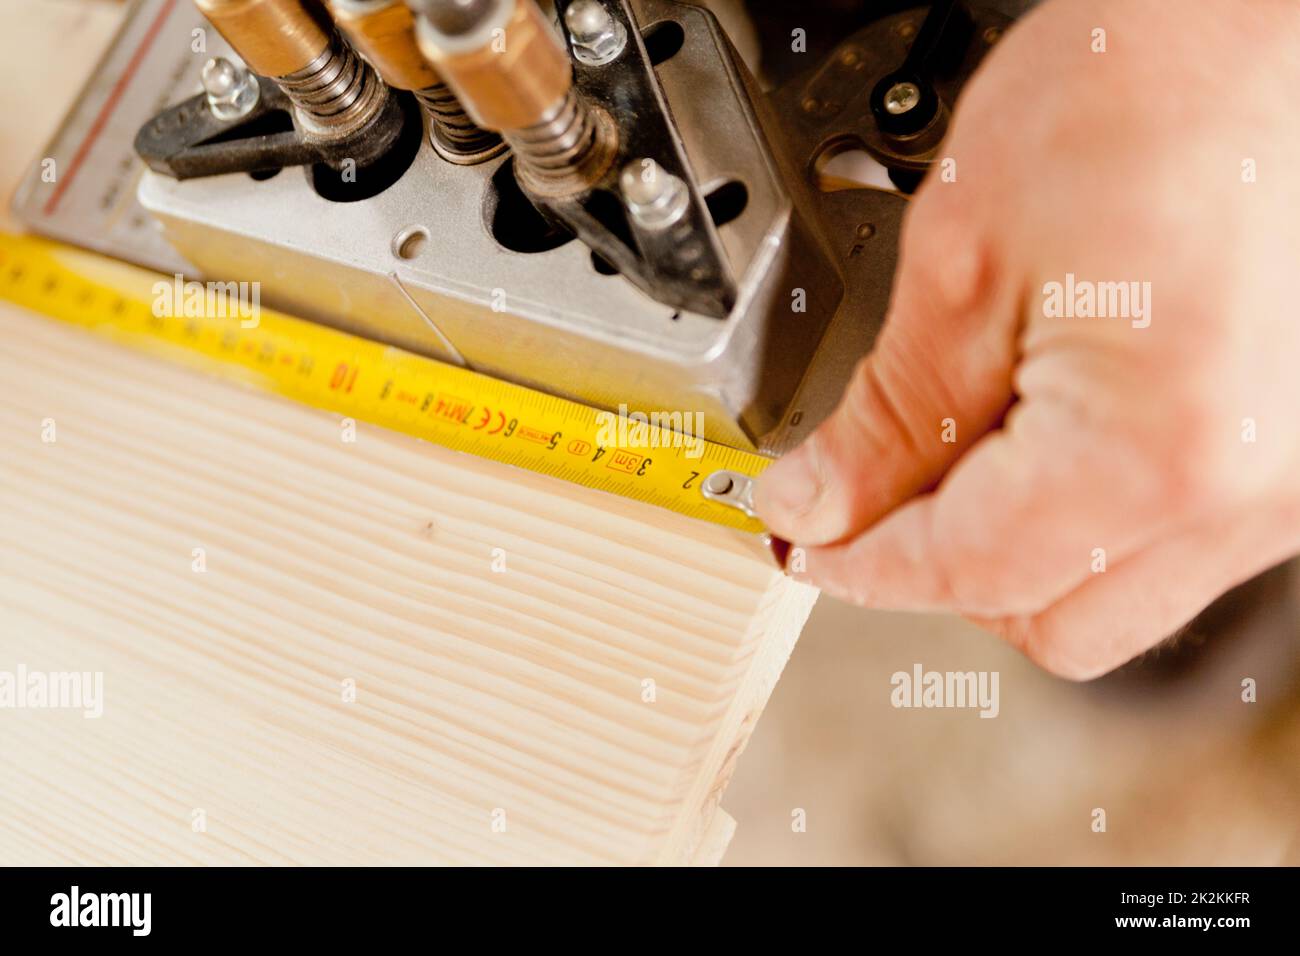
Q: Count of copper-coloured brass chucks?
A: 3